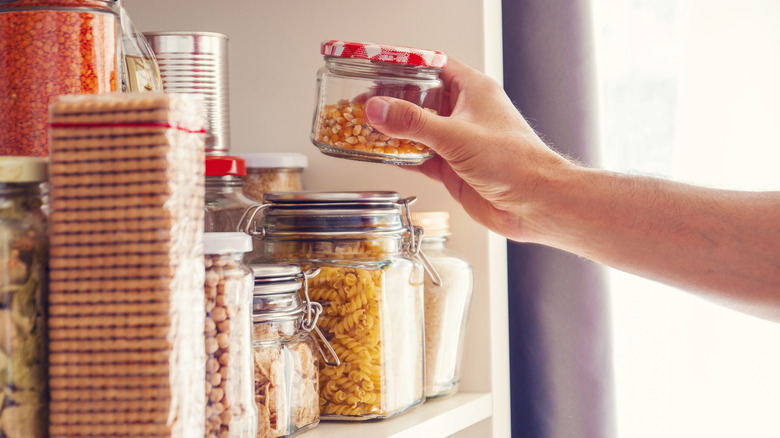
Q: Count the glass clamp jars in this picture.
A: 2